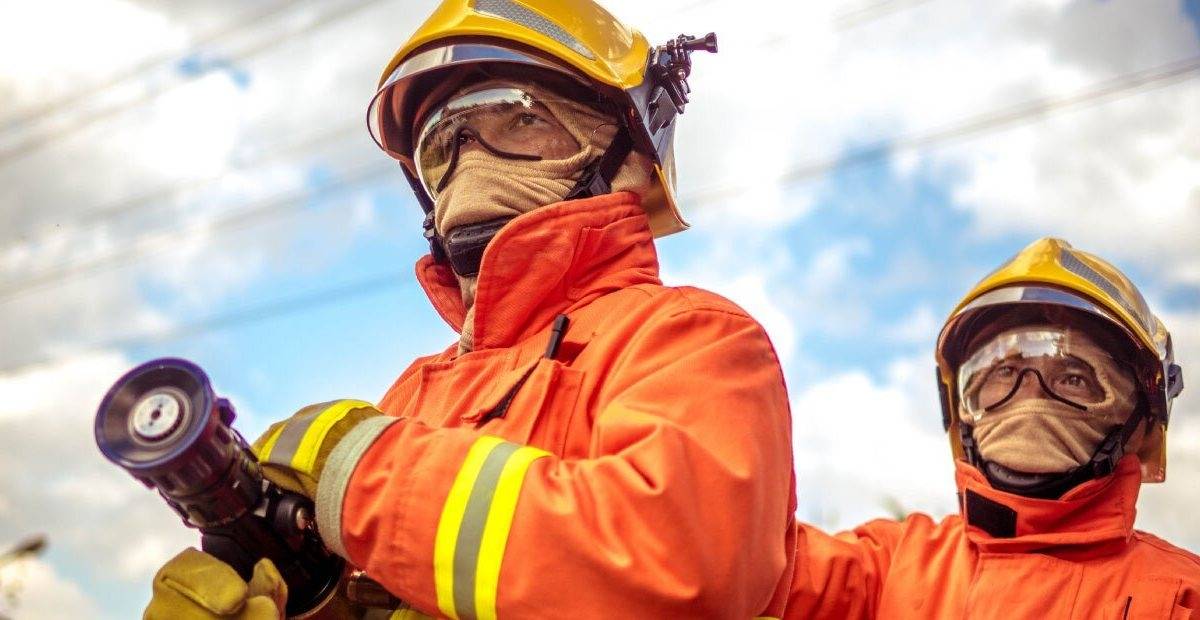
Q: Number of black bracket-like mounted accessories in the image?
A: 1